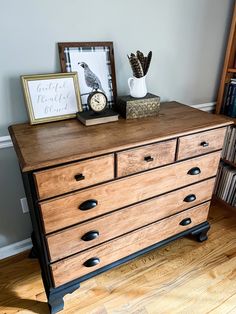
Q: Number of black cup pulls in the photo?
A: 6